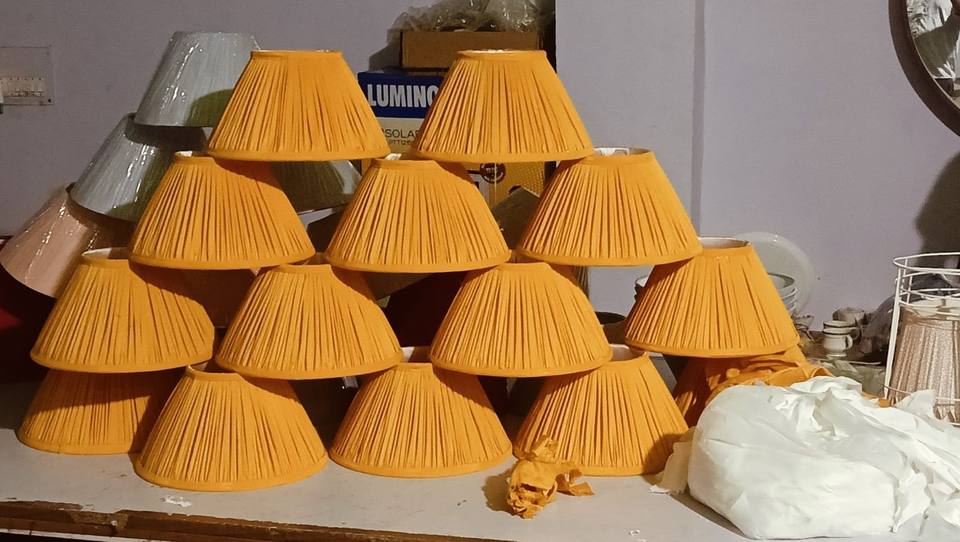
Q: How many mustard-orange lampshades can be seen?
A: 14